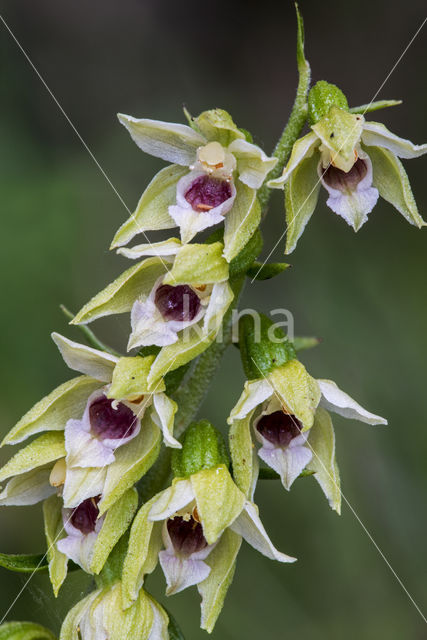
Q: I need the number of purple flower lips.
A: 7